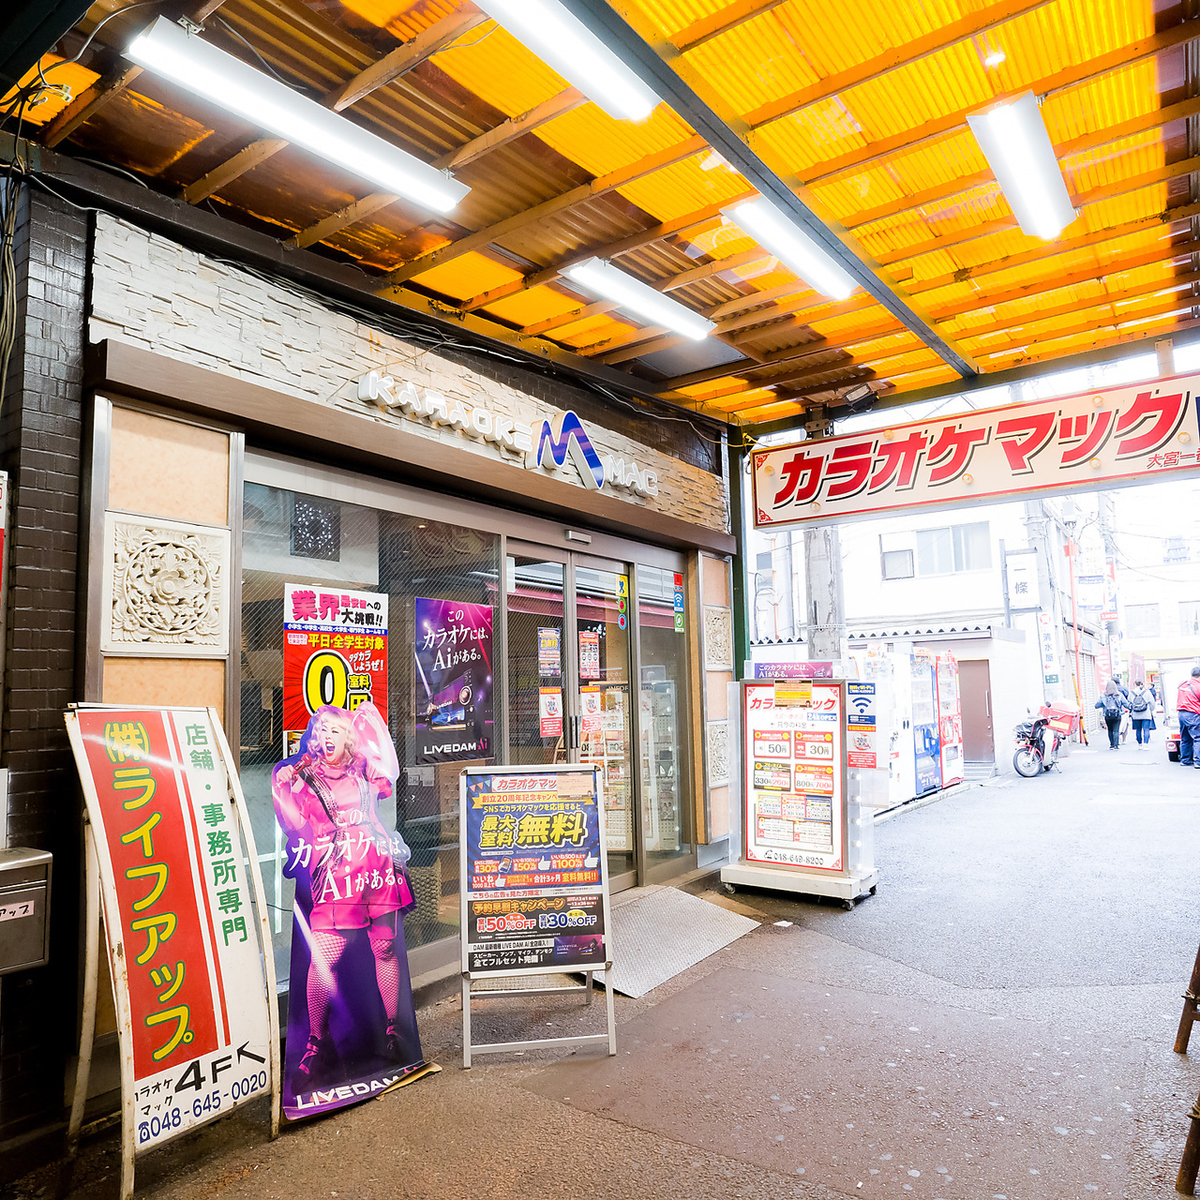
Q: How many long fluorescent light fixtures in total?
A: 5